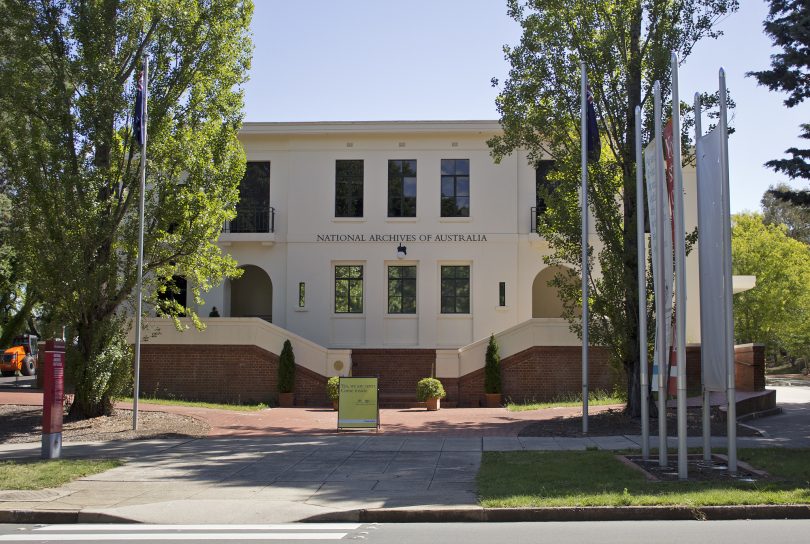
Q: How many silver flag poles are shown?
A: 7